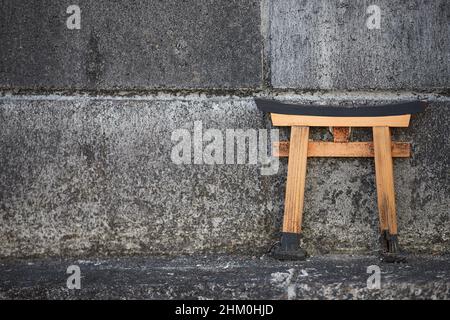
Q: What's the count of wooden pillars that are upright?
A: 2